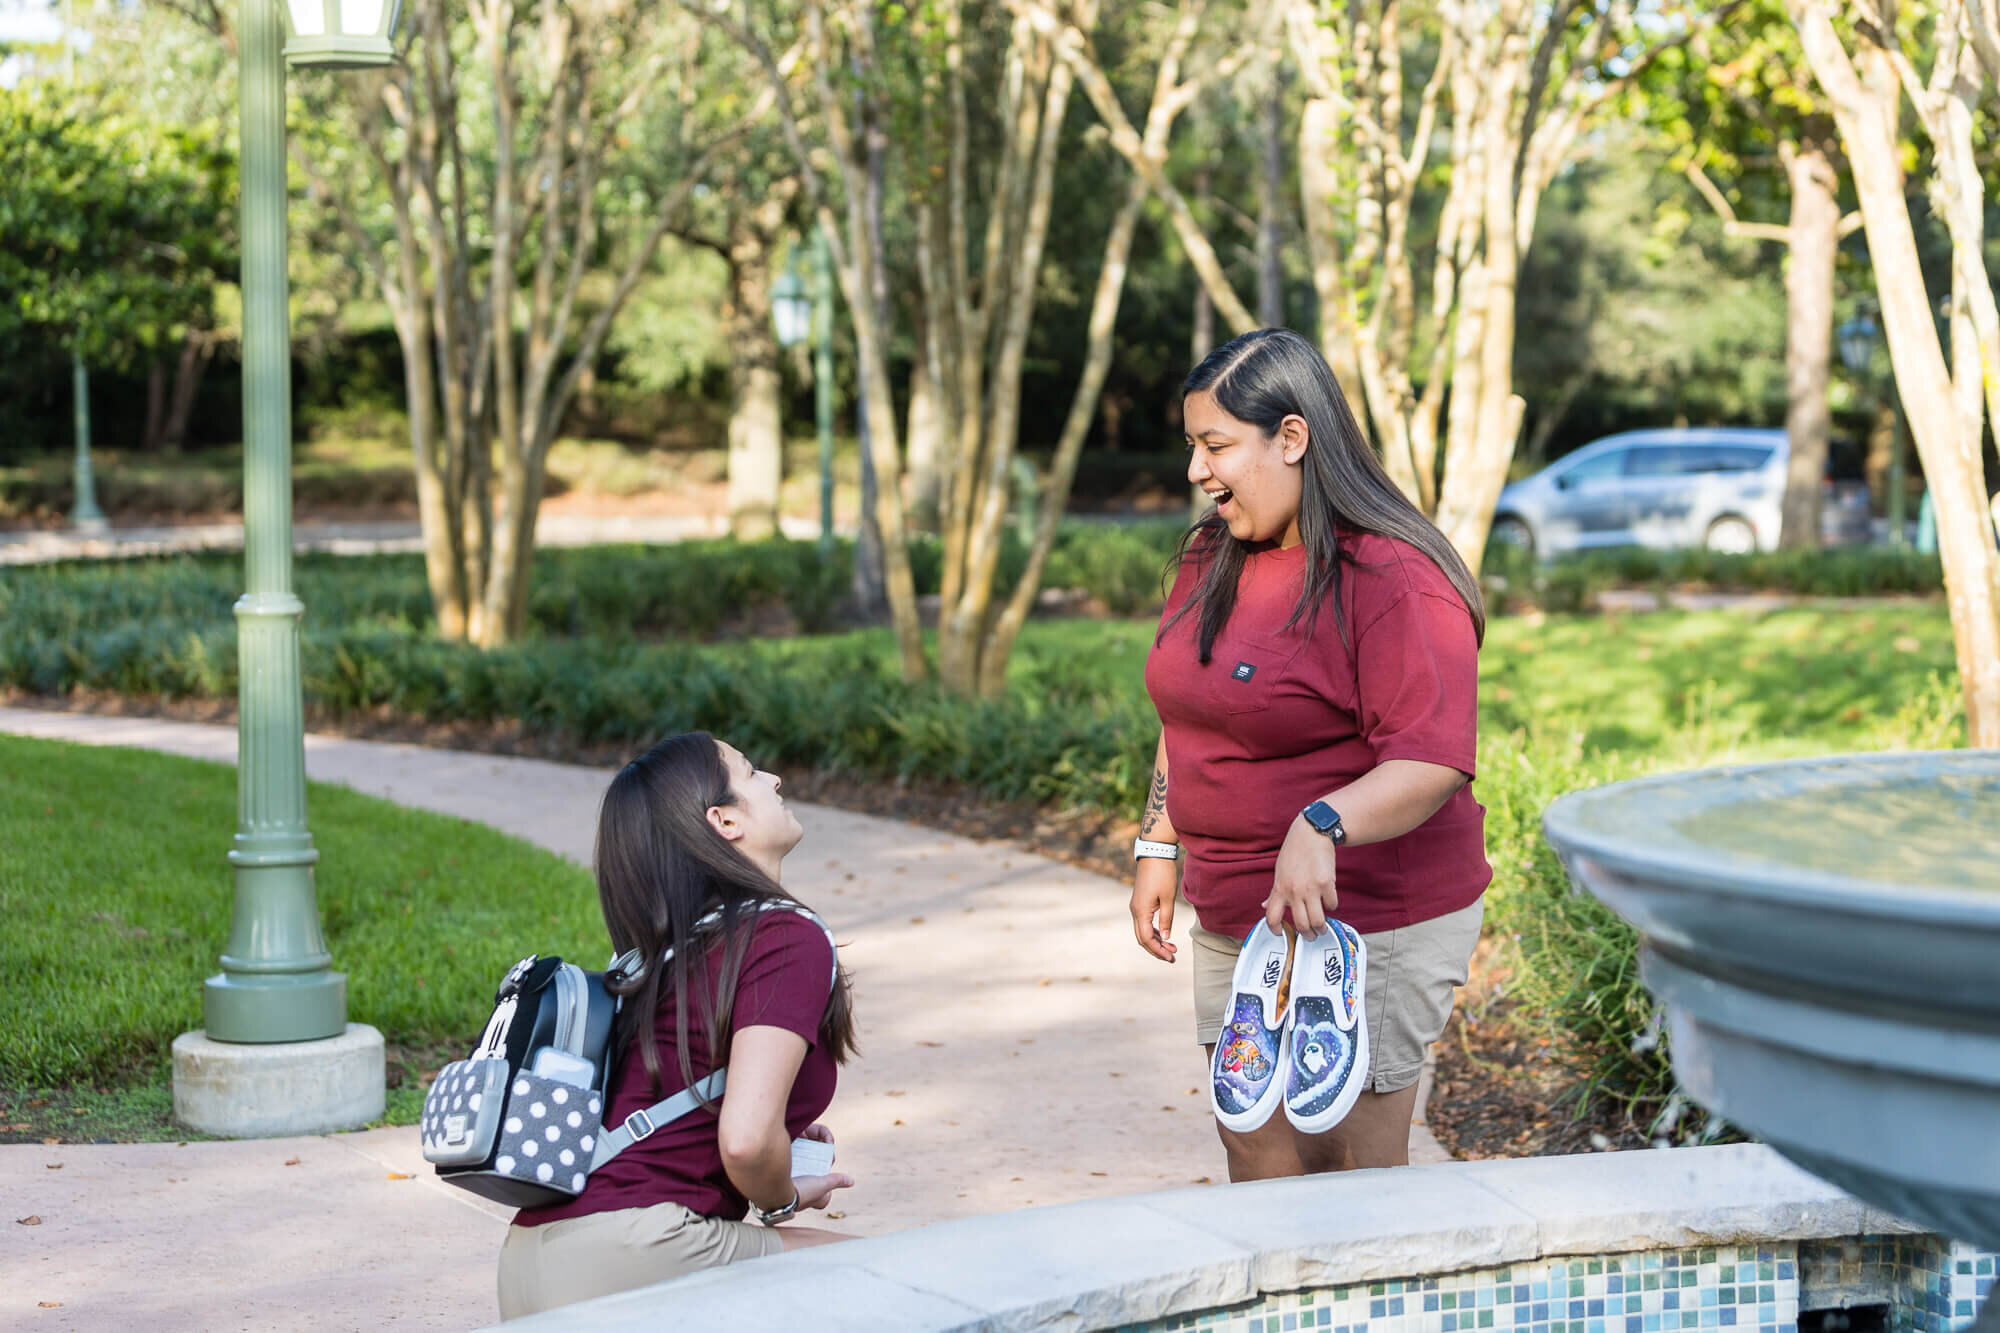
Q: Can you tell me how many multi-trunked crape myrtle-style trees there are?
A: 4